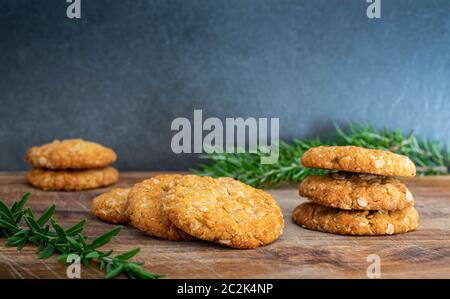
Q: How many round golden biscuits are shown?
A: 8